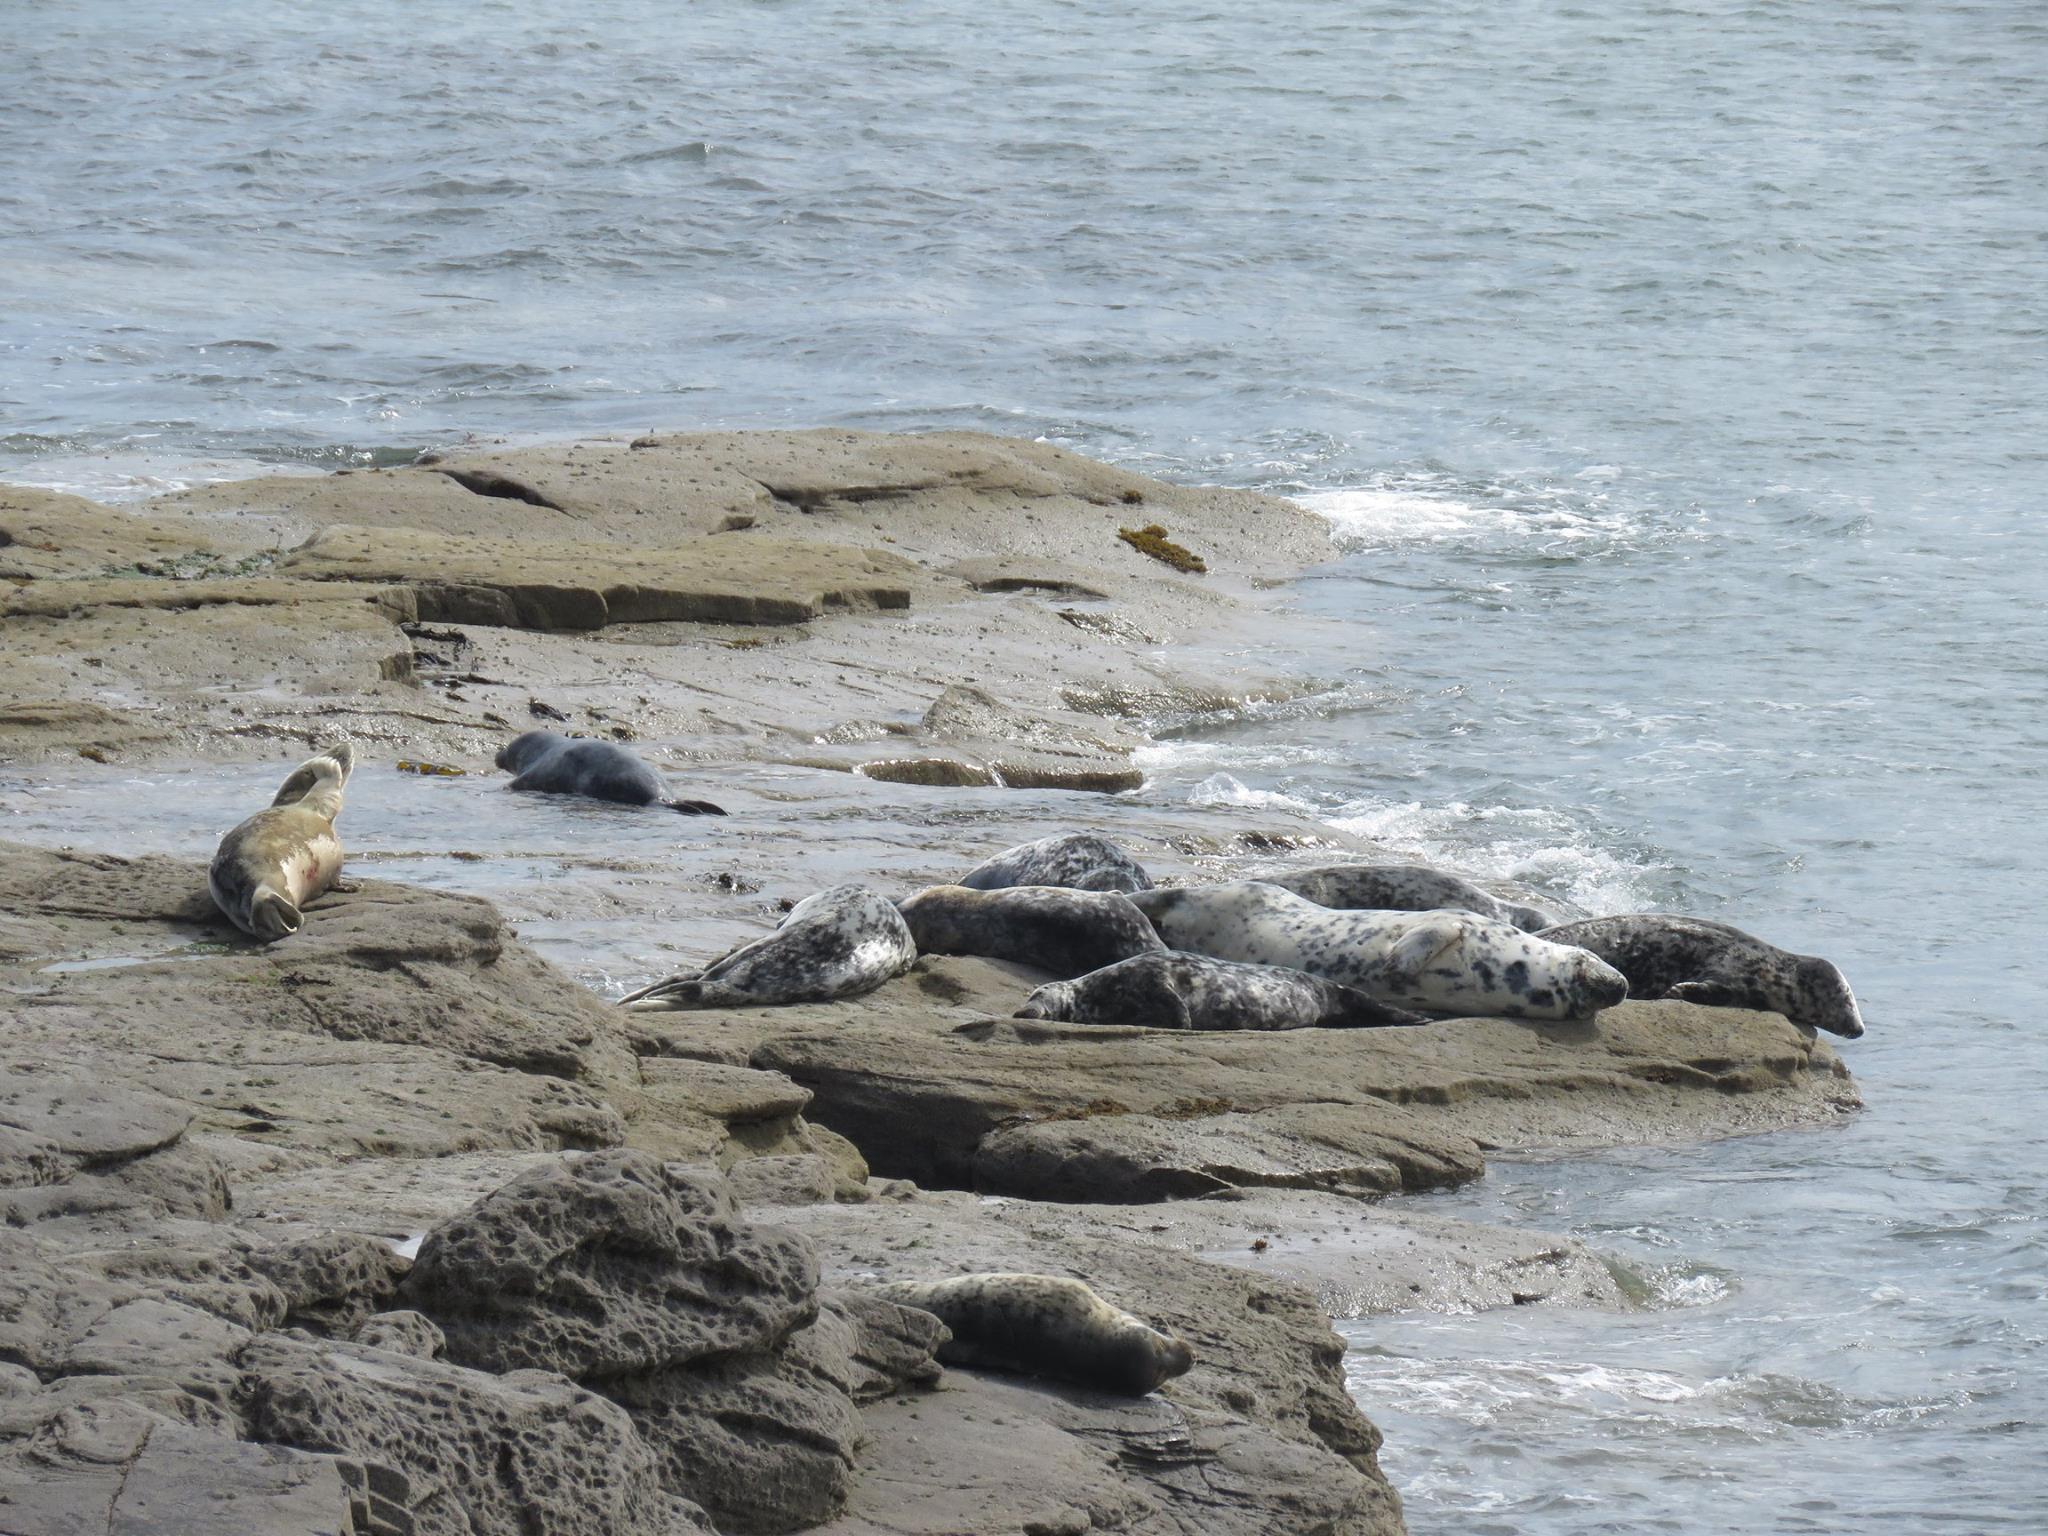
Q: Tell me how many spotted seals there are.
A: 8